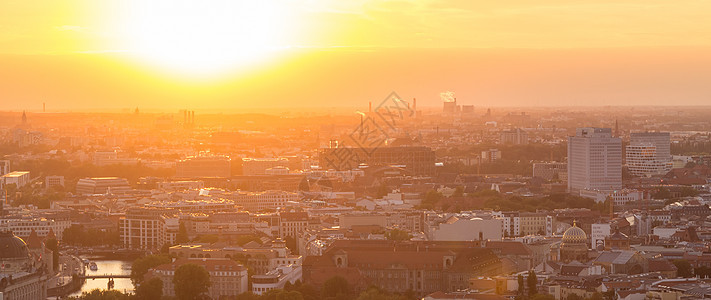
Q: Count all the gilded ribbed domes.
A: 1